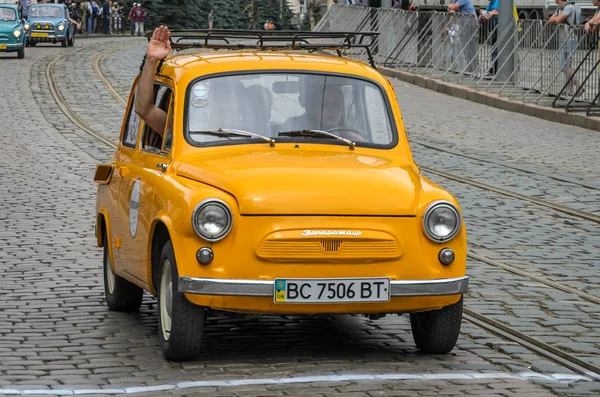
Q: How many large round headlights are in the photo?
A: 2